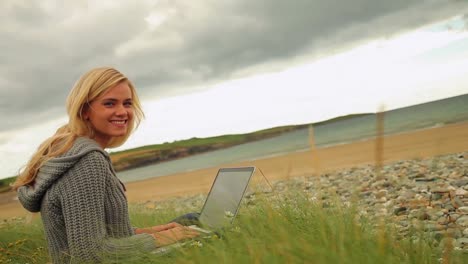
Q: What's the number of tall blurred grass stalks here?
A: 2